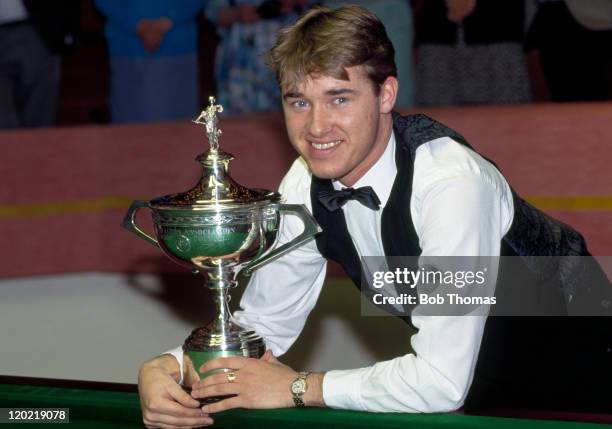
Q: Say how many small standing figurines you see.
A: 1